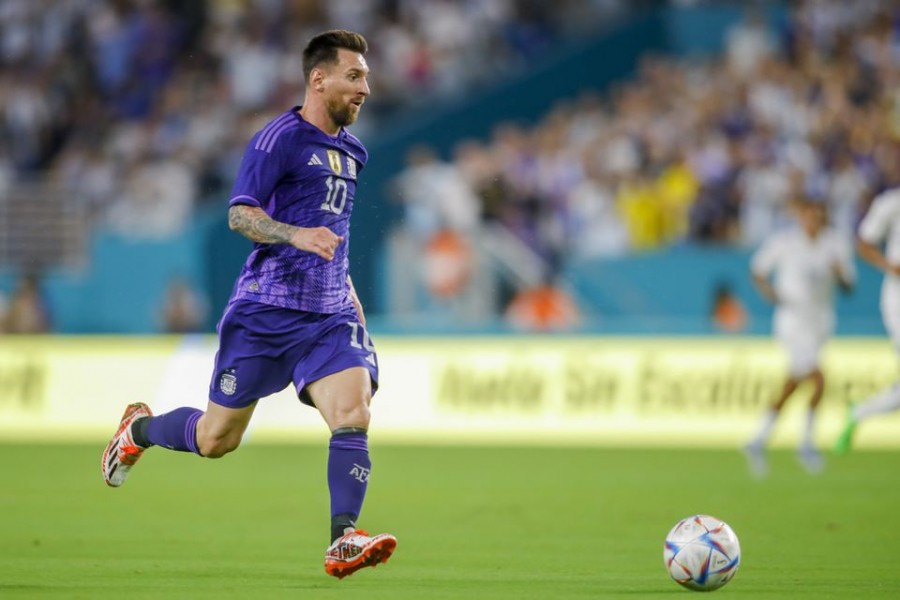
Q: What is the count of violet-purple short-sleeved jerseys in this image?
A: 1